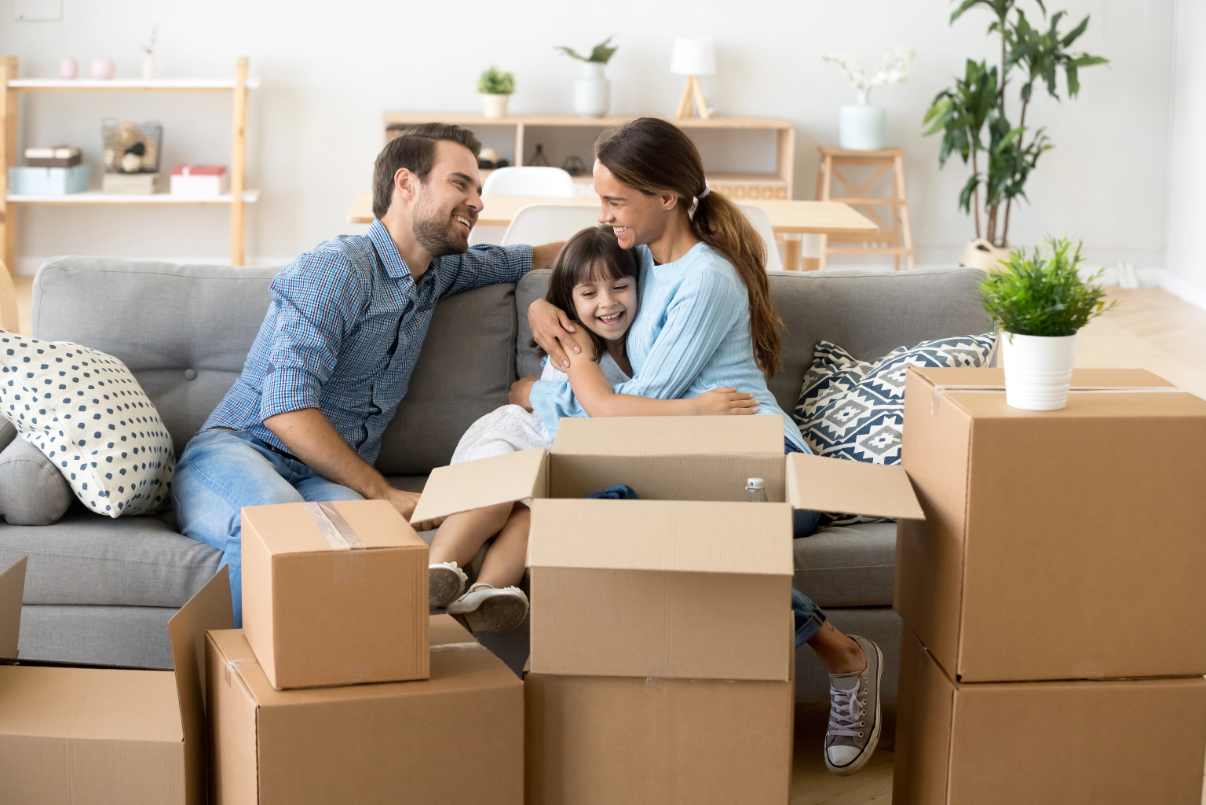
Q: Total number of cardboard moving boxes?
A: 7